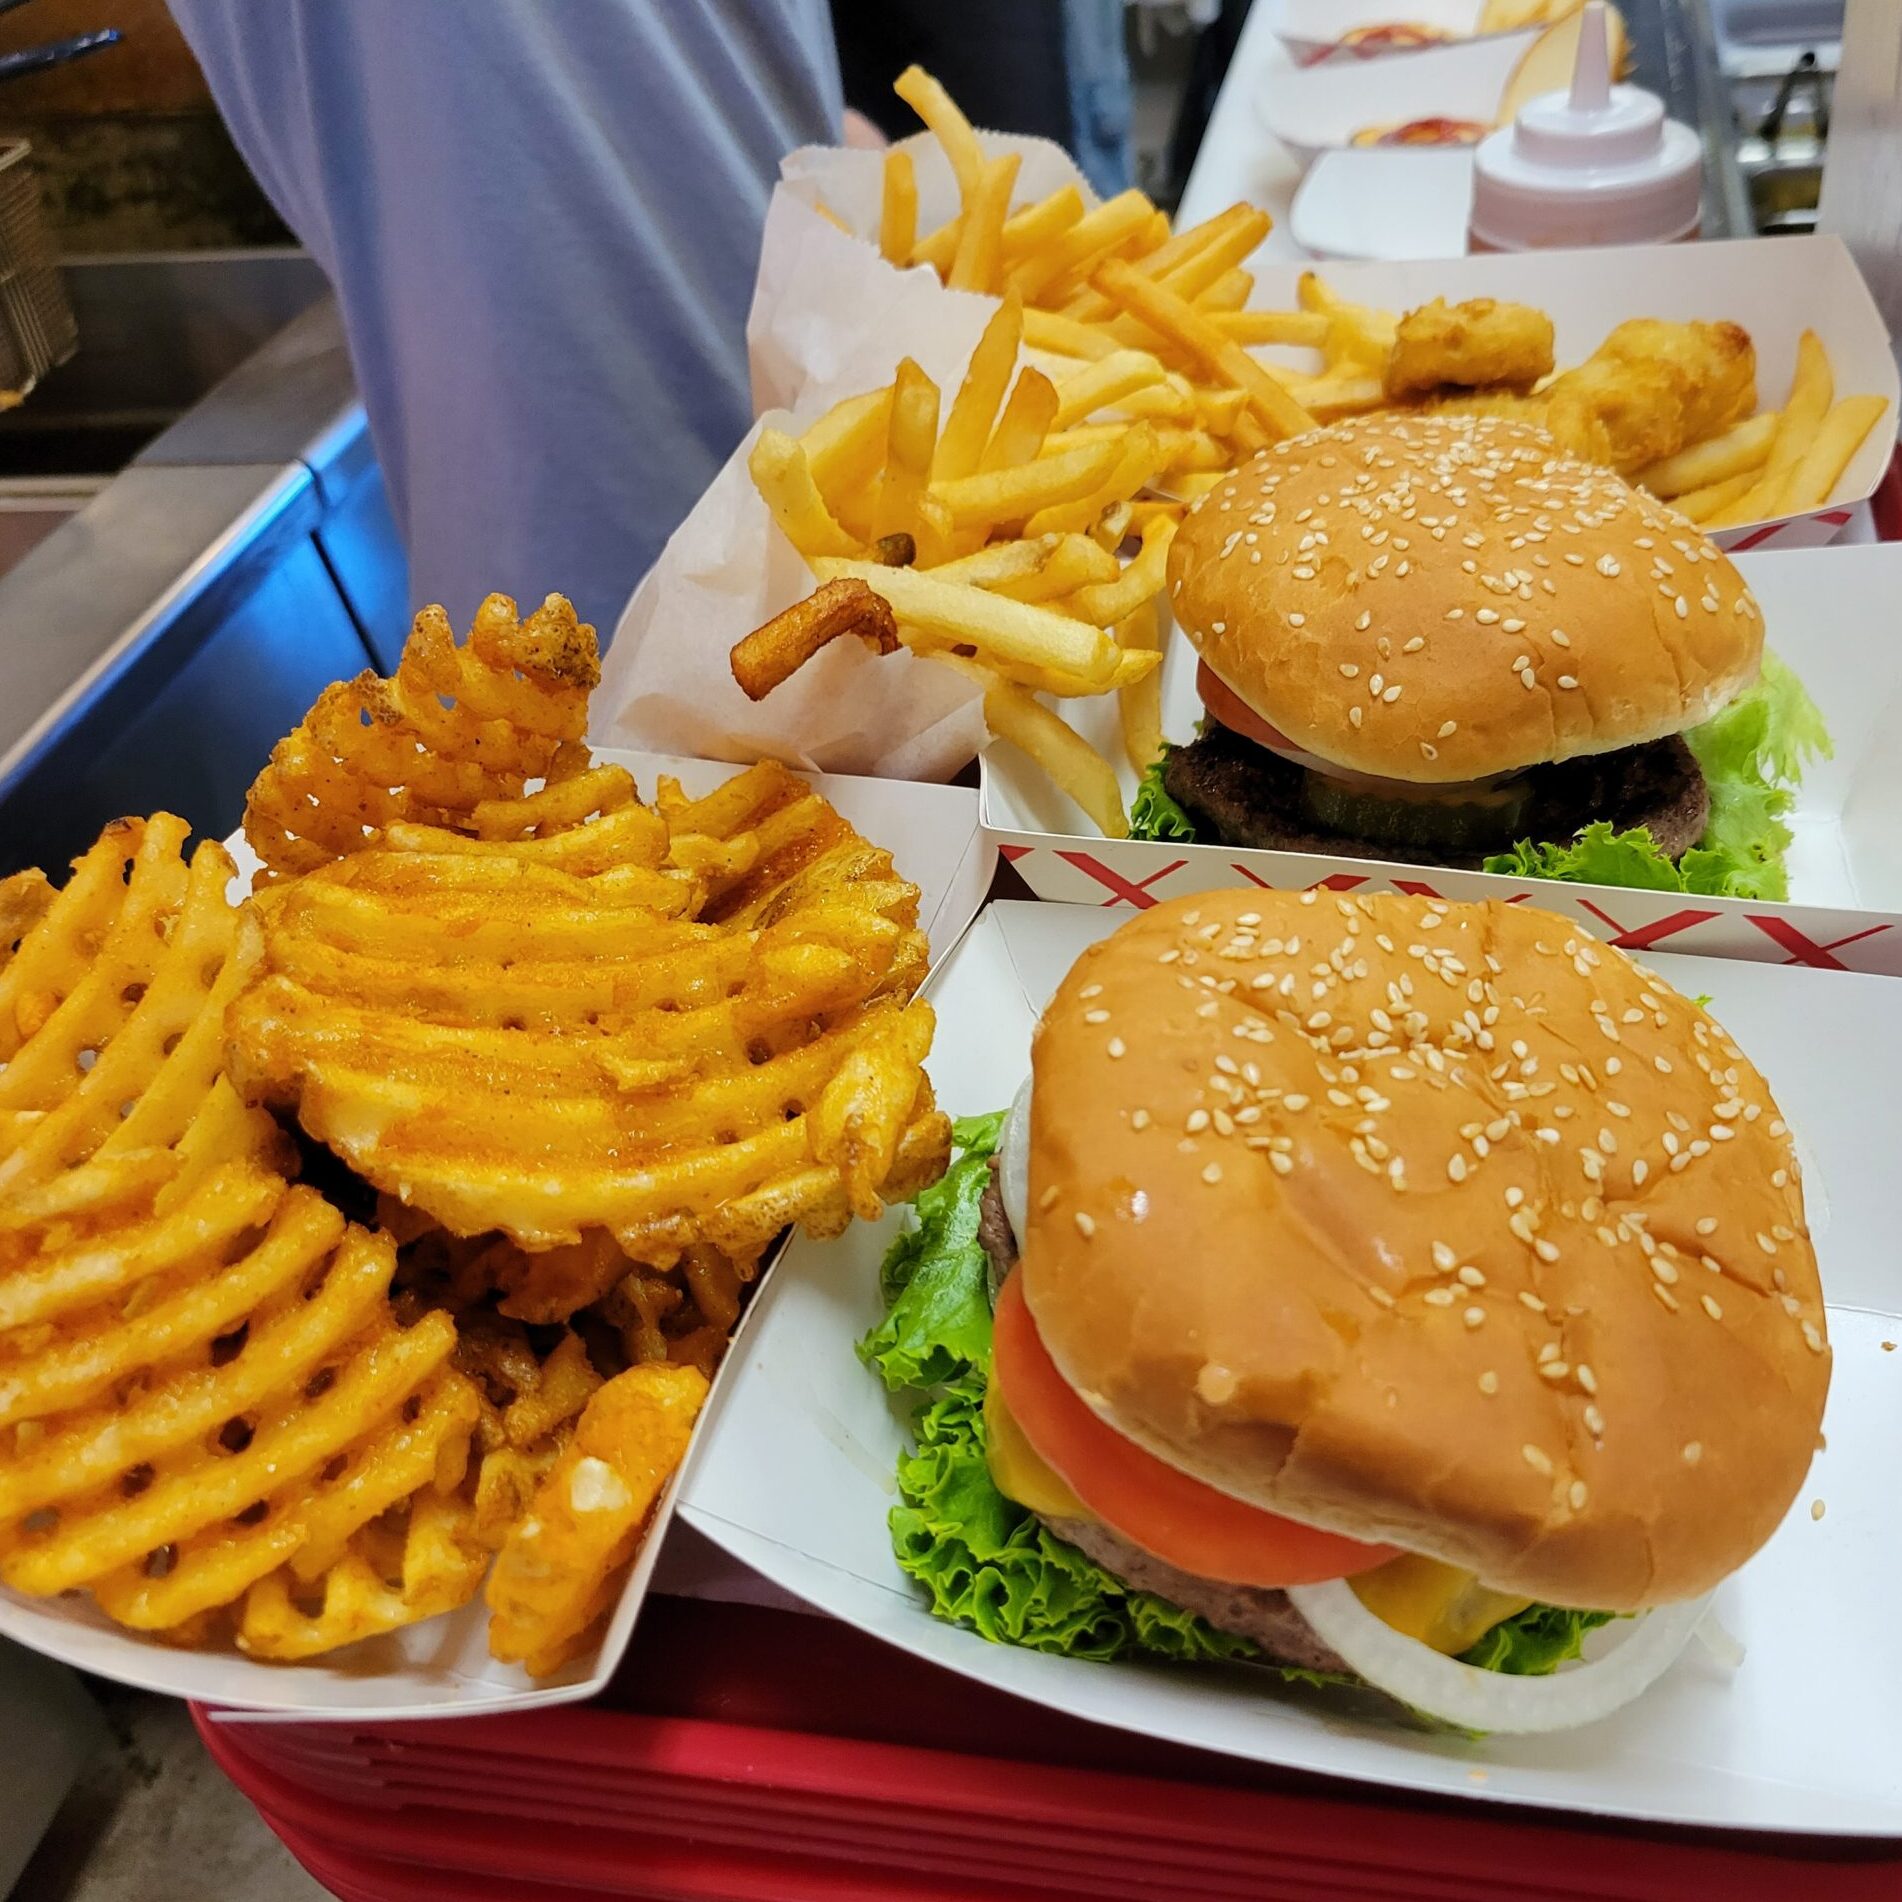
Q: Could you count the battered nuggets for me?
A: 2